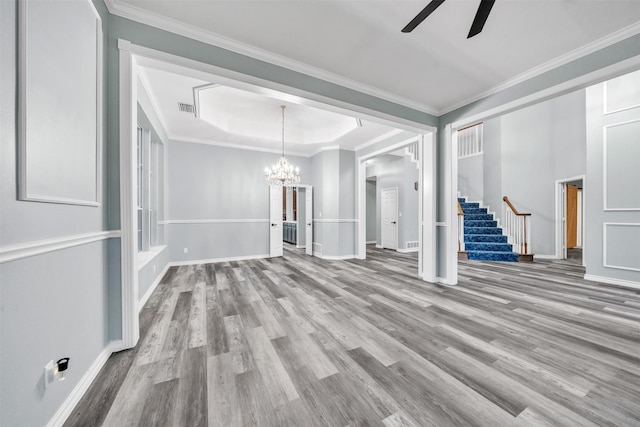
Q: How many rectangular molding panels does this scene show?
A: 4